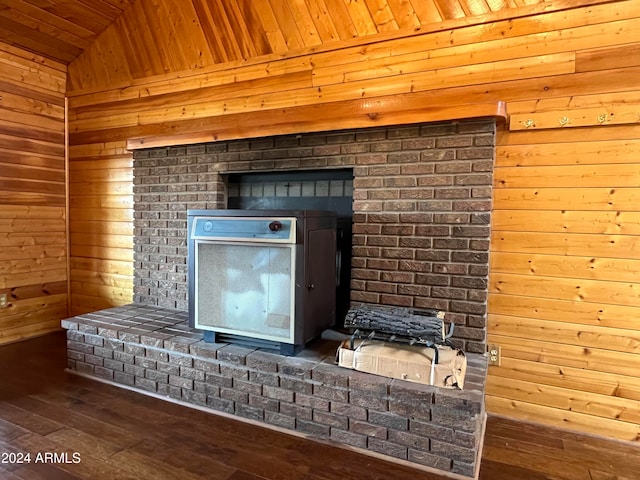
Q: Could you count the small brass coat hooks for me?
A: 3